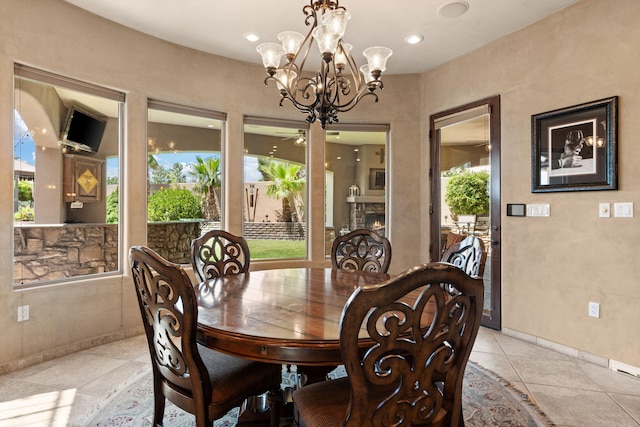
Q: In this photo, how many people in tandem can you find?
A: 0